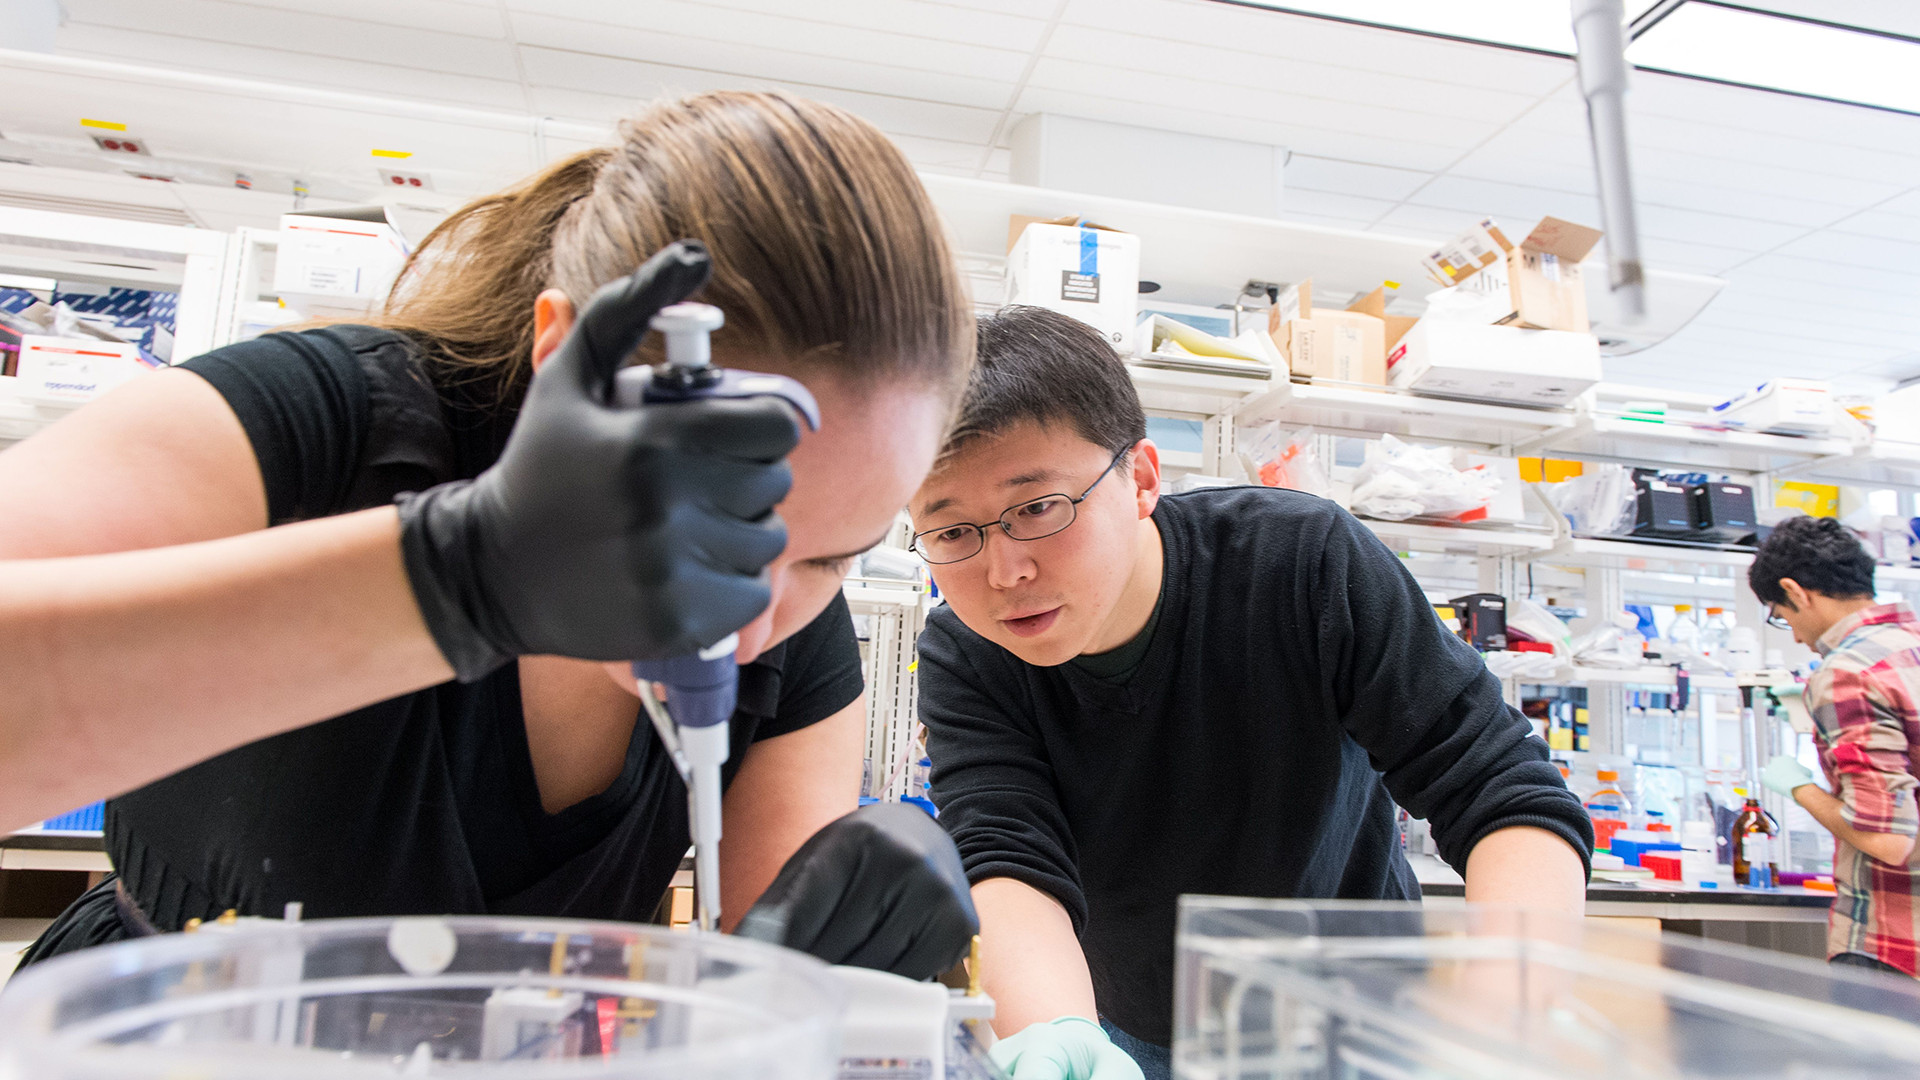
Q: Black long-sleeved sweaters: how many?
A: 1